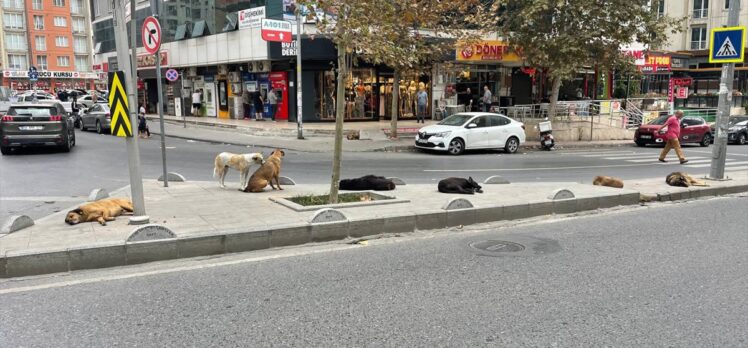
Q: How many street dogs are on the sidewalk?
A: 7